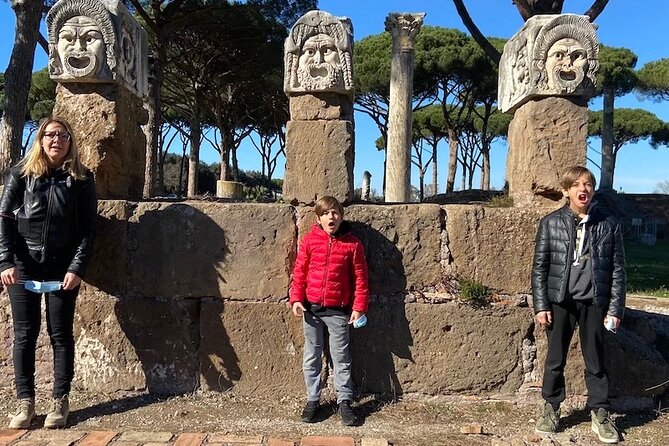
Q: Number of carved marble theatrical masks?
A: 3